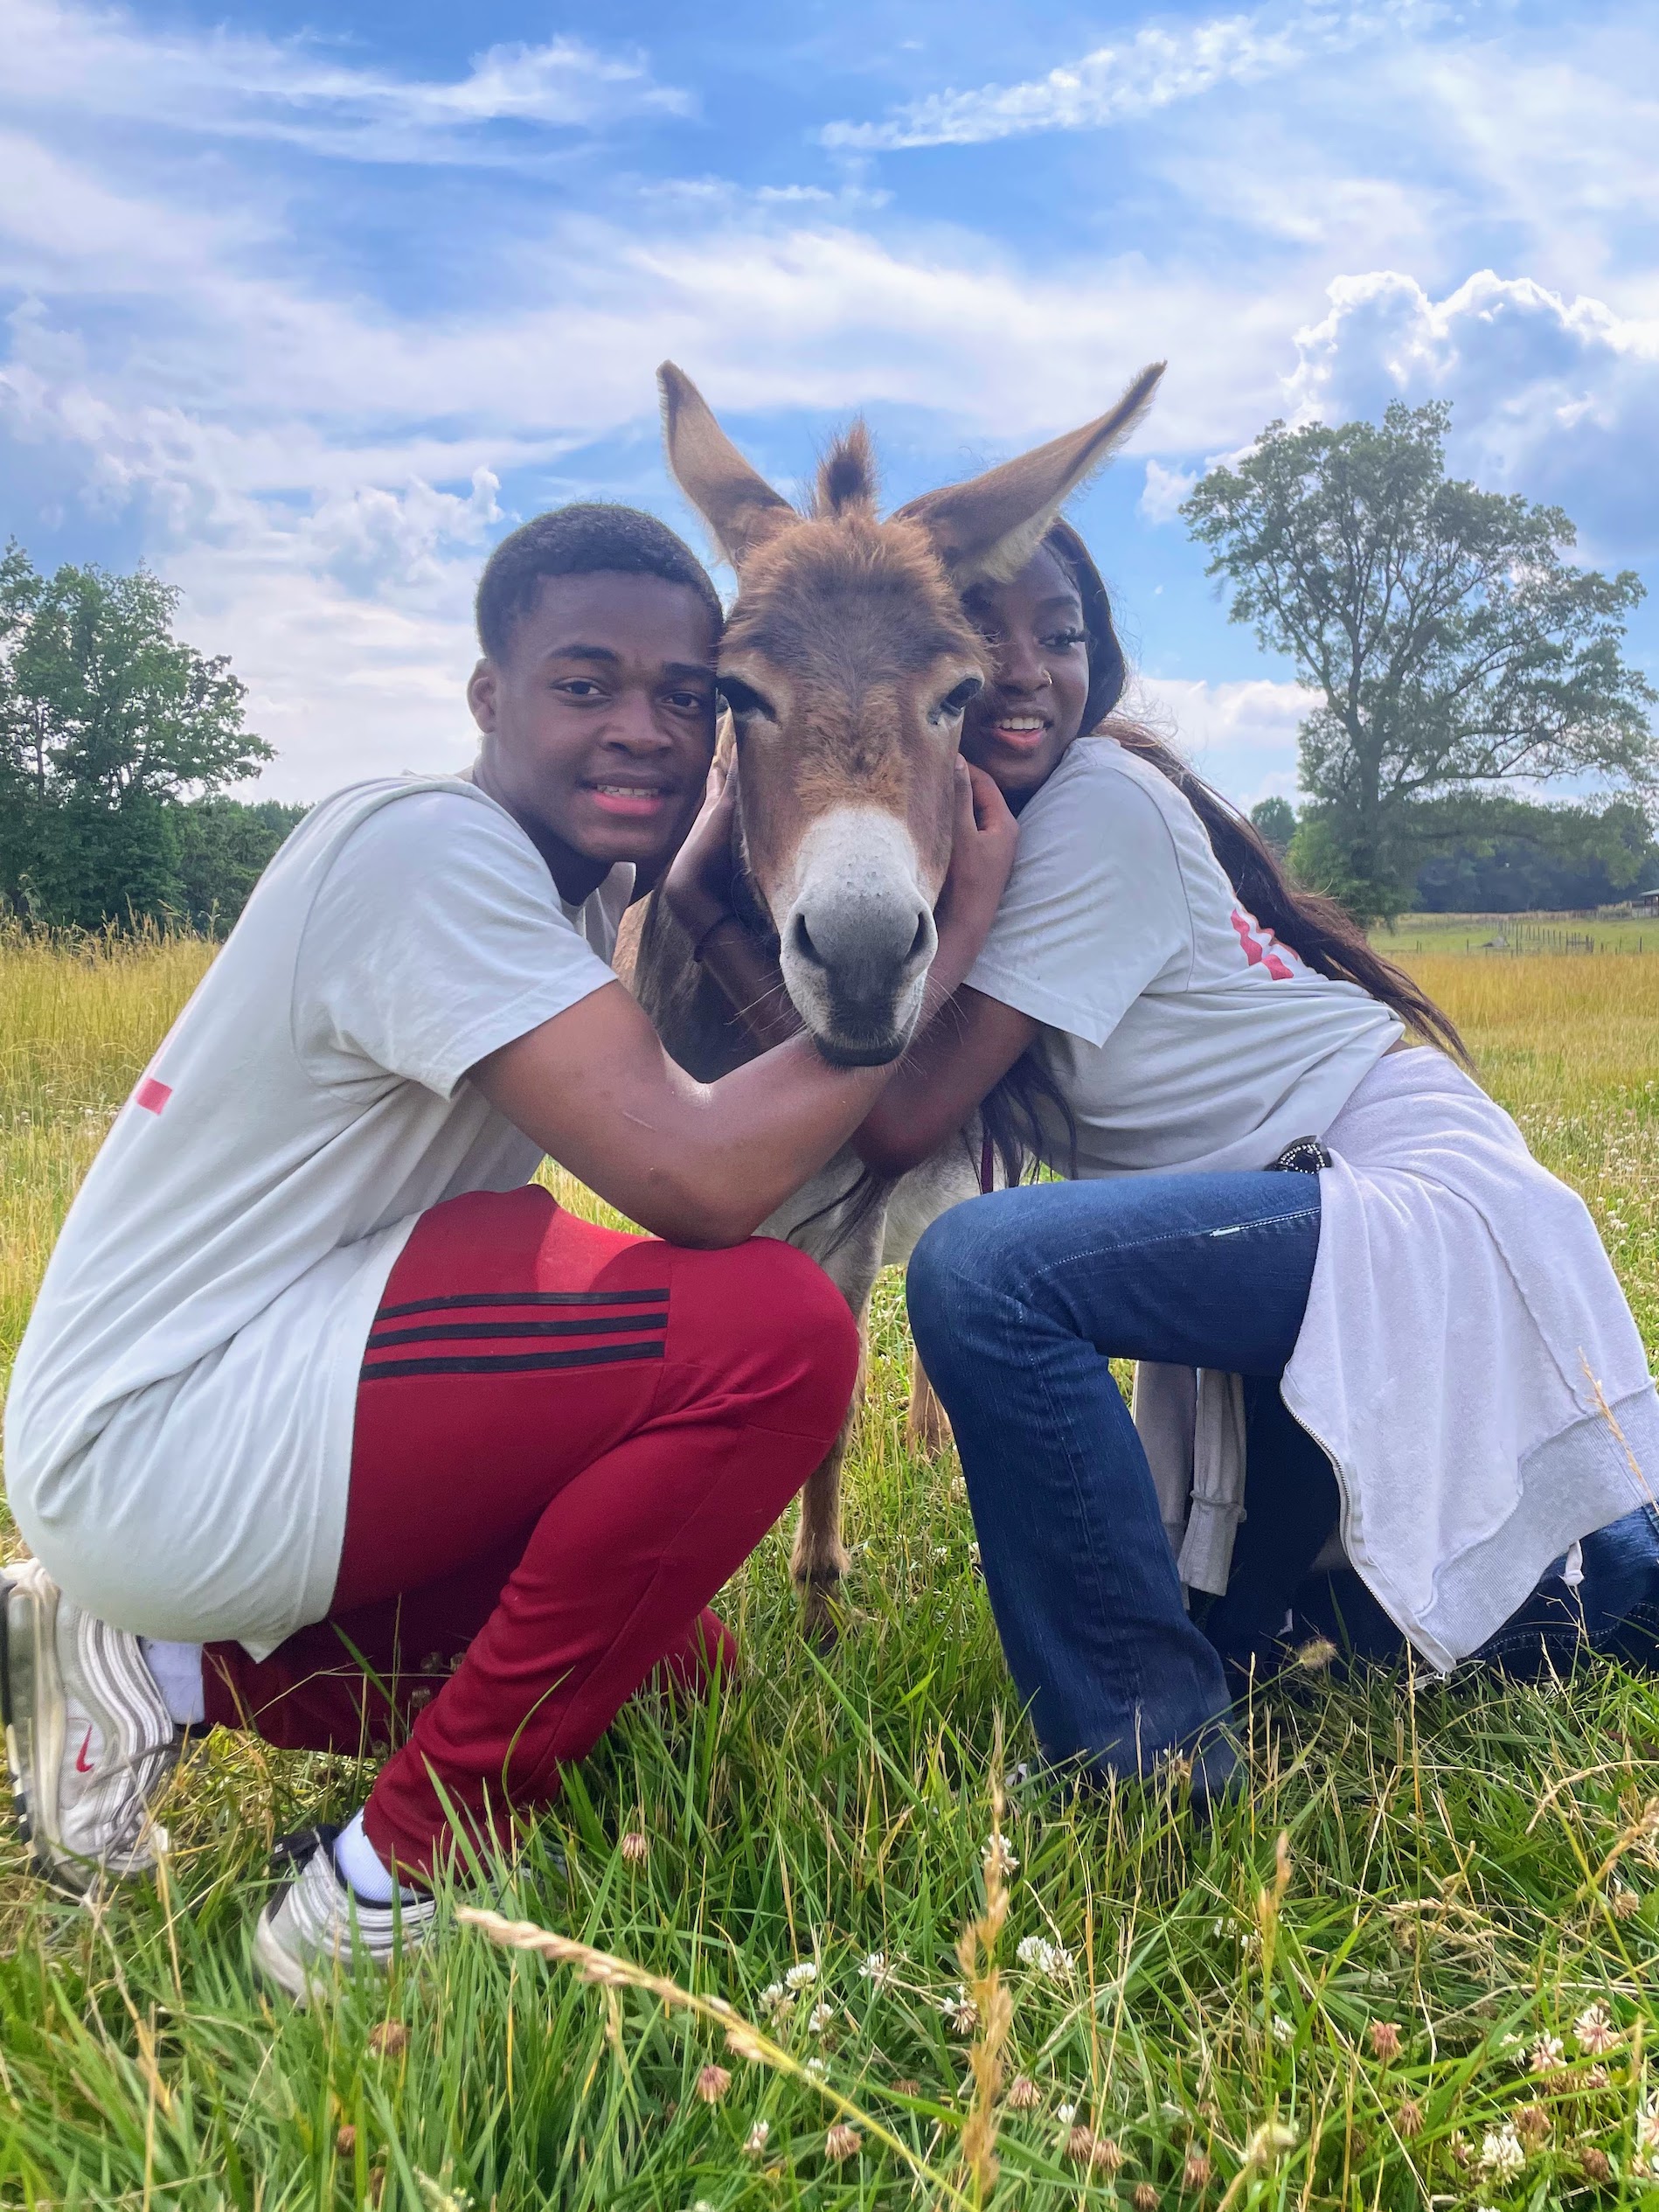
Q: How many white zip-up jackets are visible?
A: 1